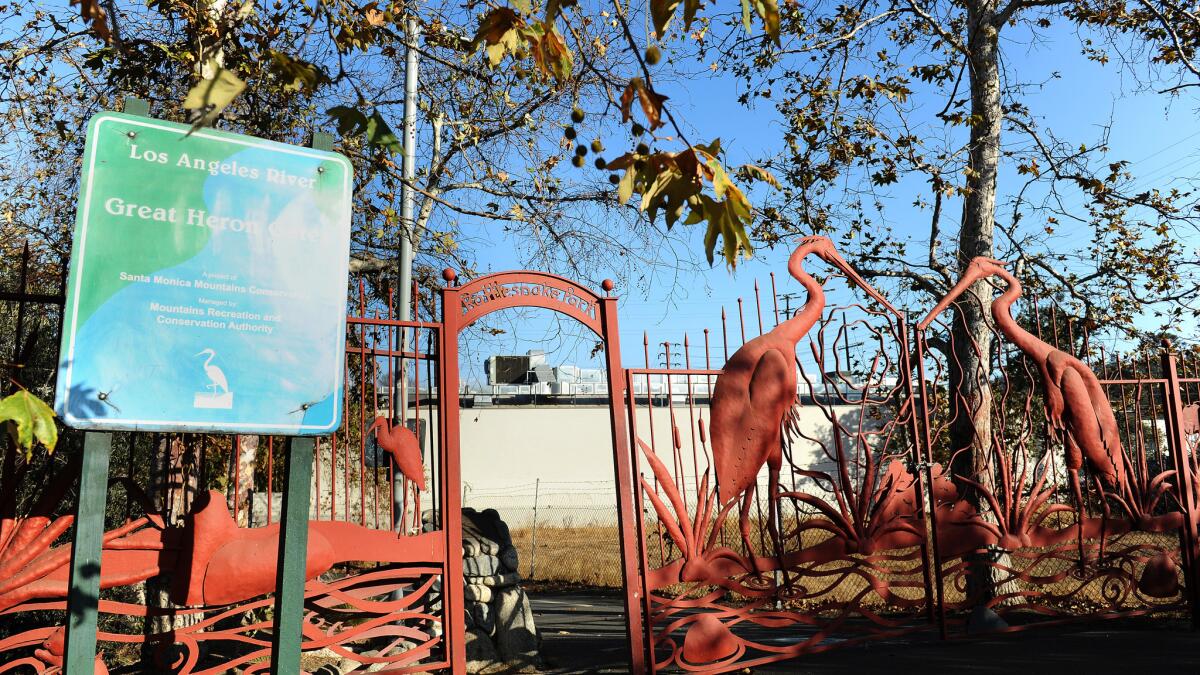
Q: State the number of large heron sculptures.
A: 2